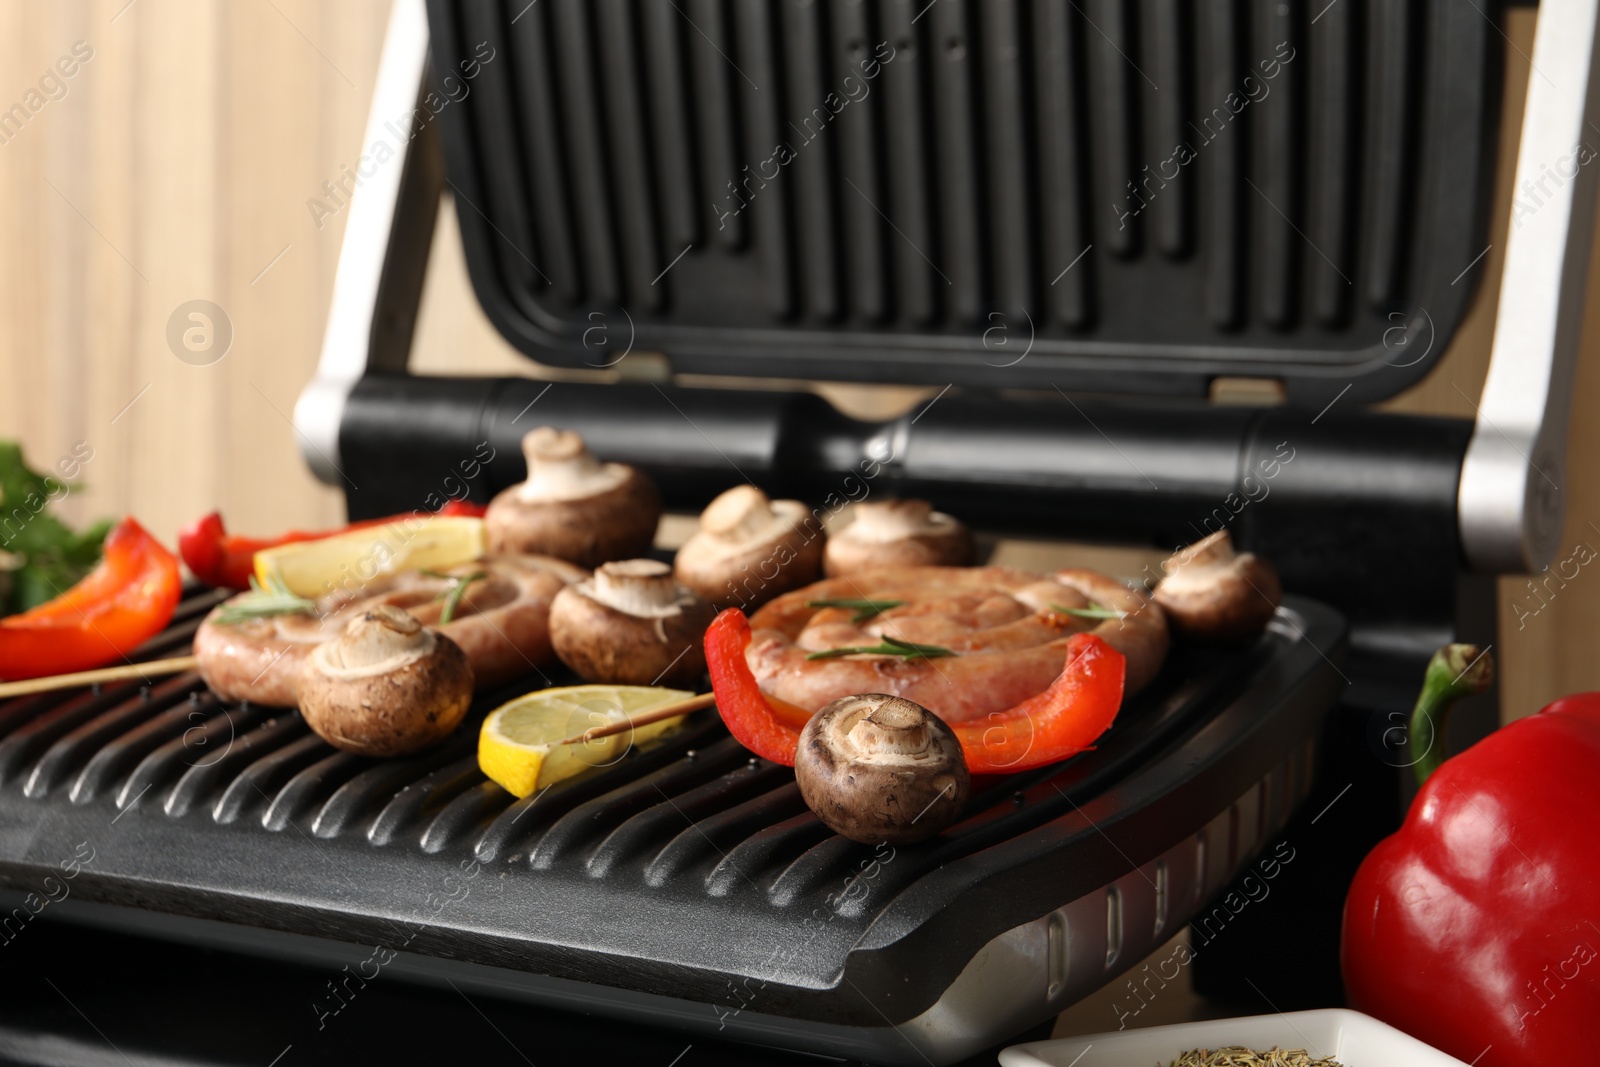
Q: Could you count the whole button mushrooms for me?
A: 7